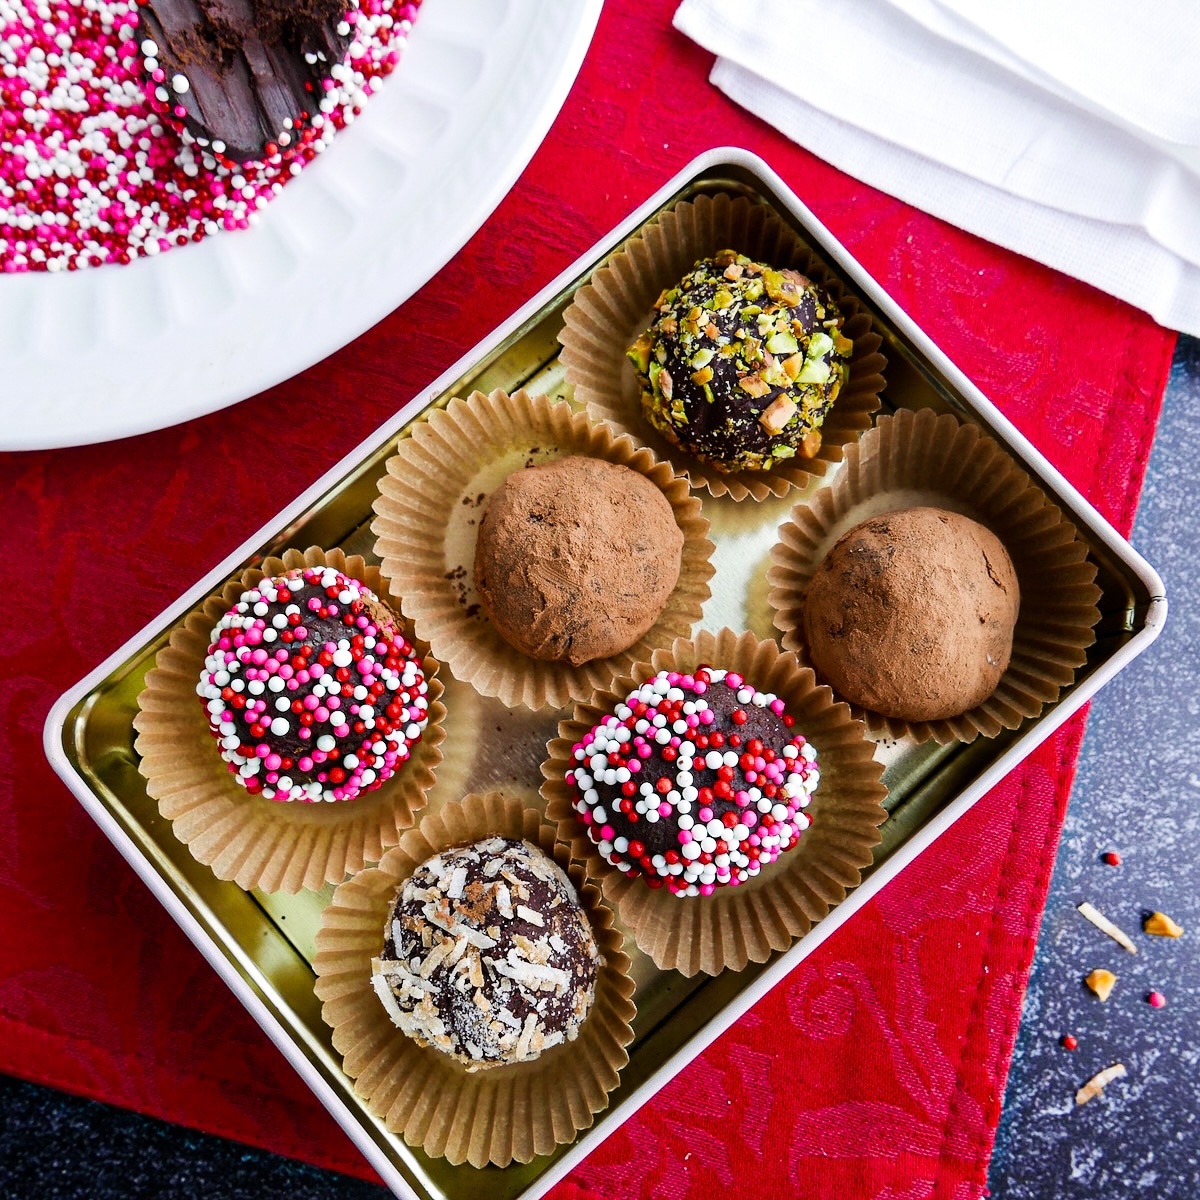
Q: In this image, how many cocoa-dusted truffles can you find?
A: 2